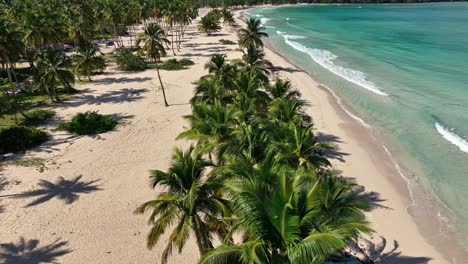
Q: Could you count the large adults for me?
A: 0